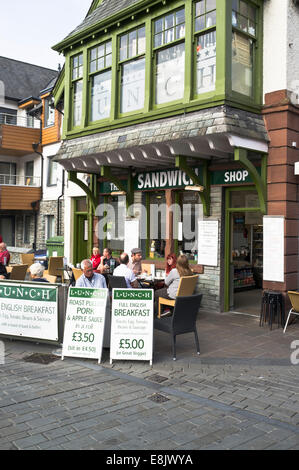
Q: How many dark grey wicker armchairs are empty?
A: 1